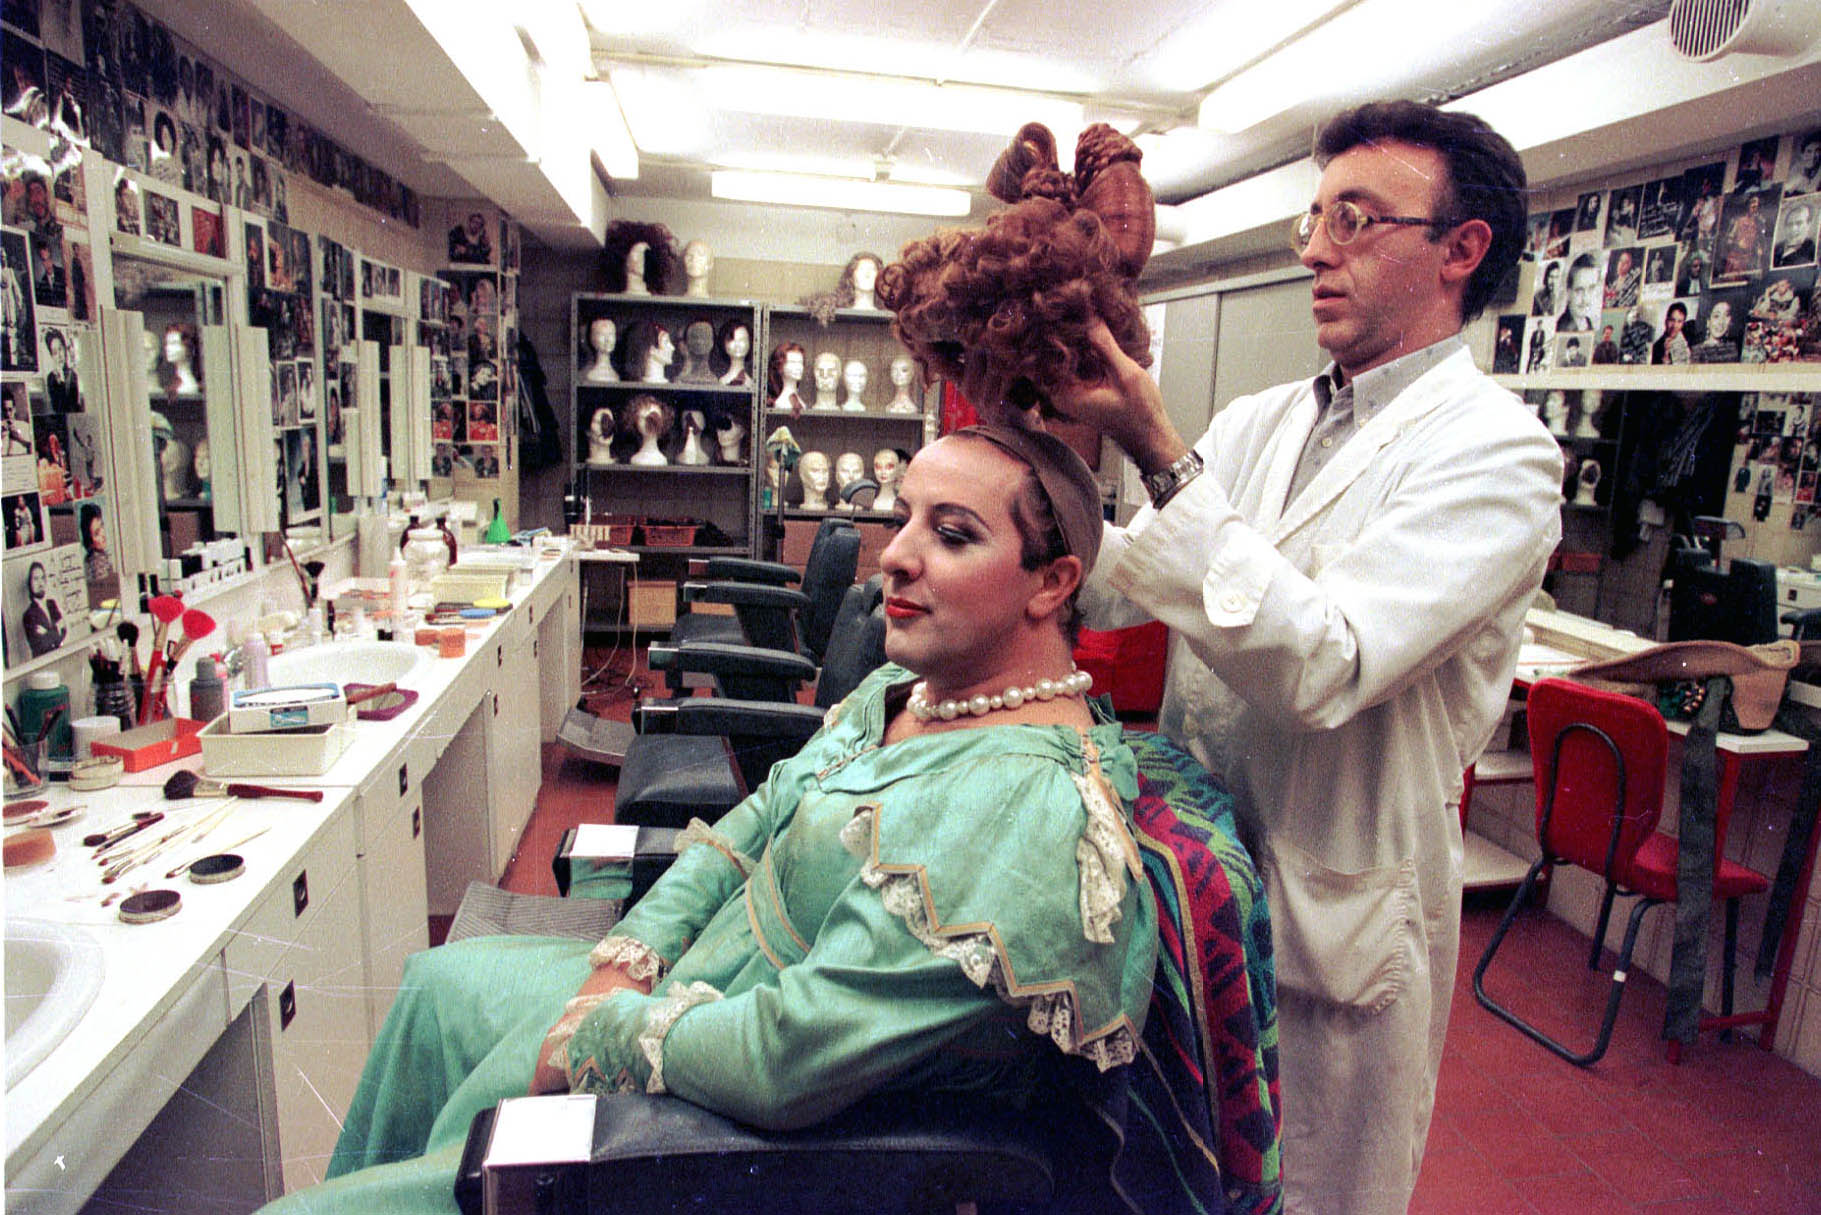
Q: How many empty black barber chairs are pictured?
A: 2